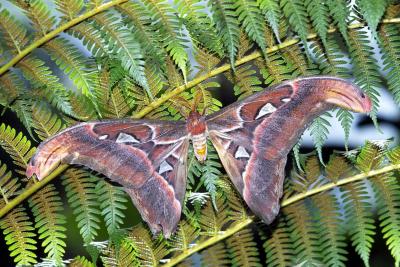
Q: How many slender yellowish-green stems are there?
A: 3